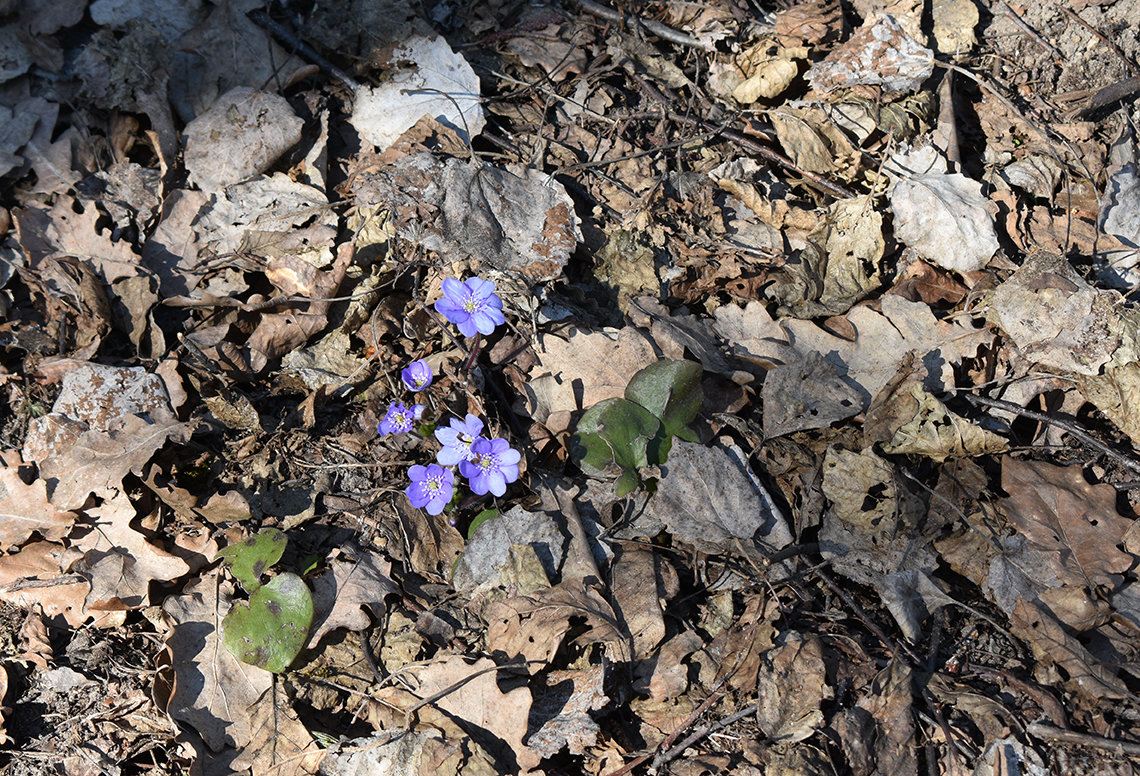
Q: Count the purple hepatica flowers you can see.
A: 6